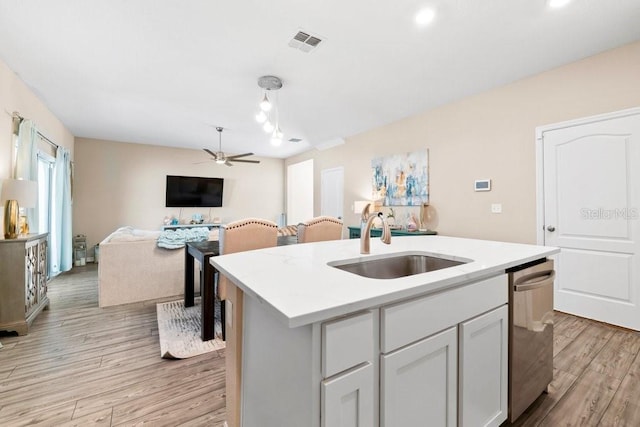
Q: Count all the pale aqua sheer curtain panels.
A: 2